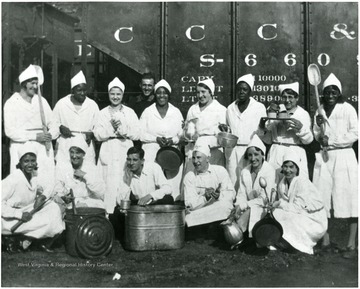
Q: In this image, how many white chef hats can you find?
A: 13